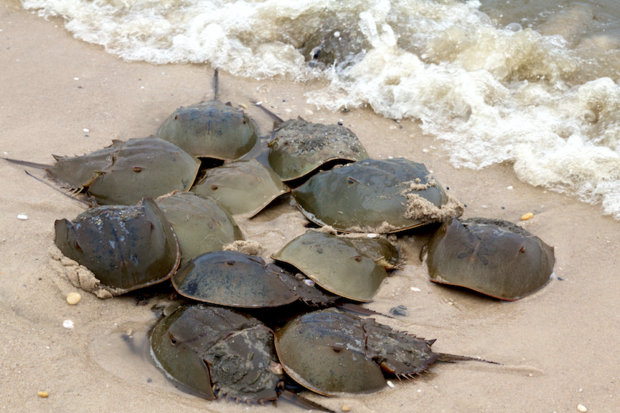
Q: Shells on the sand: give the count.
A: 12